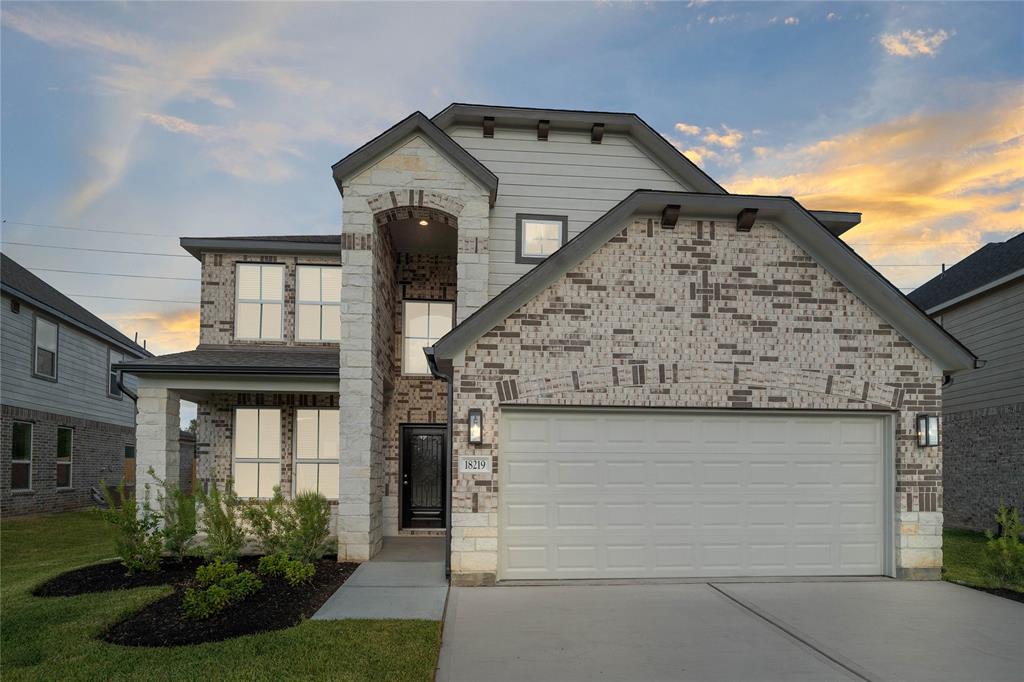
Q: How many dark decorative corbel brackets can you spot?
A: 5